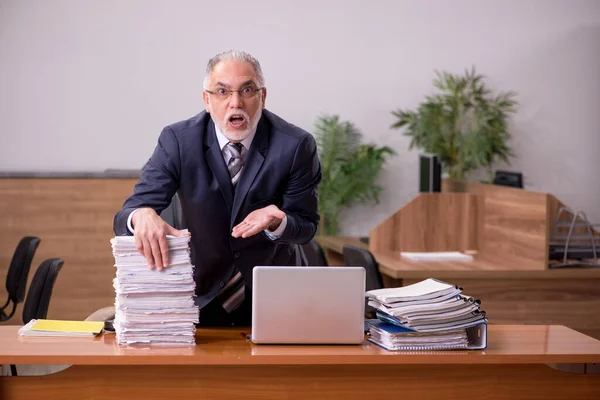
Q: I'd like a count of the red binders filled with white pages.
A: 0